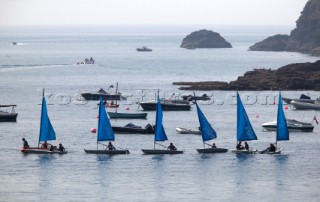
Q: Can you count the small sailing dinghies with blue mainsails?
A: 6